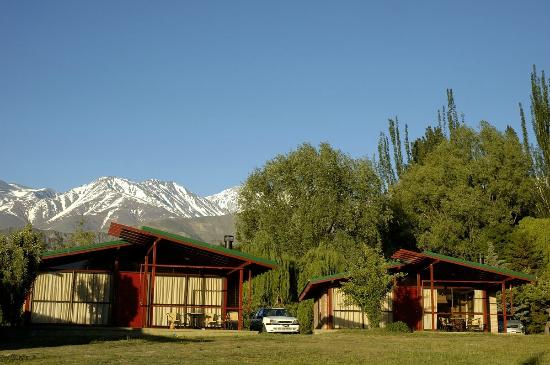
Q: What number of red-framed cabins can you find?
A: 2